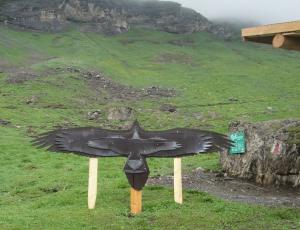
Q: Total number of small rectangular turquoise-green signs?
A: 1